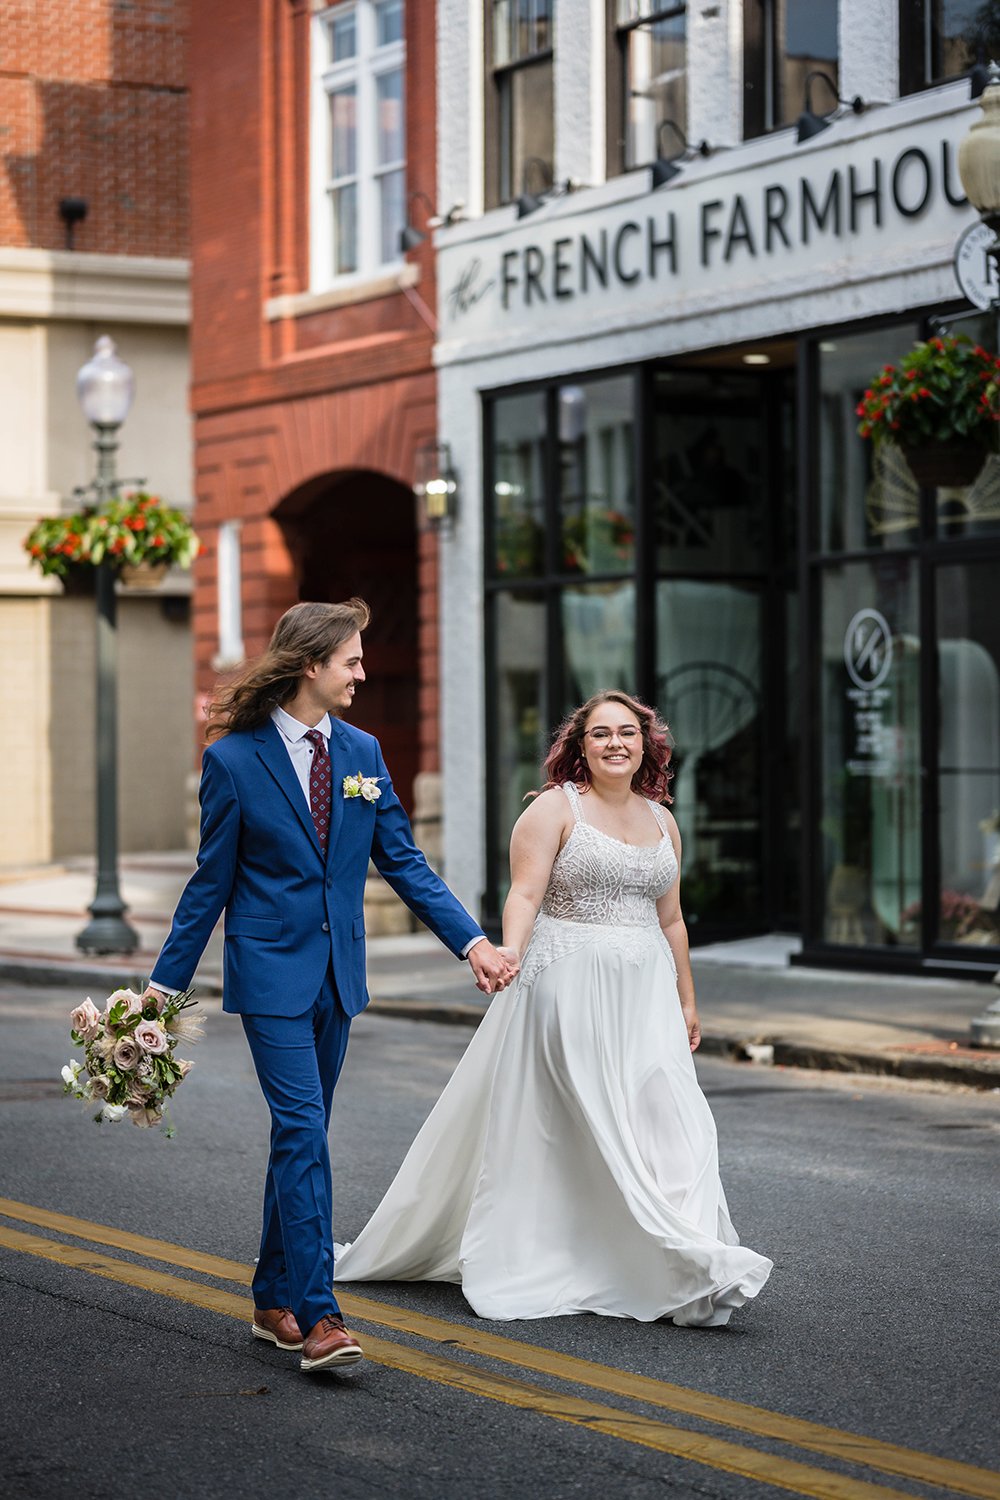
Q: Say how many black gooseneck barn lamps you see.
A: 5